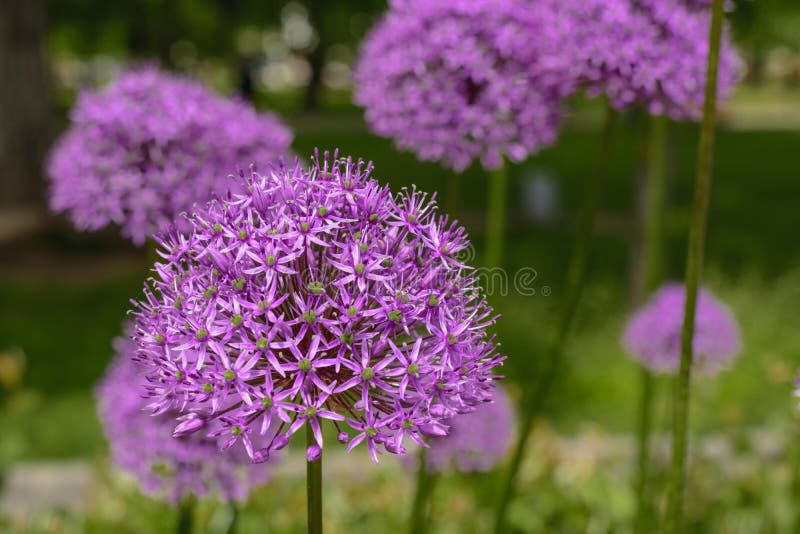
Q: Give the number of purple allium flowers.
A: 7